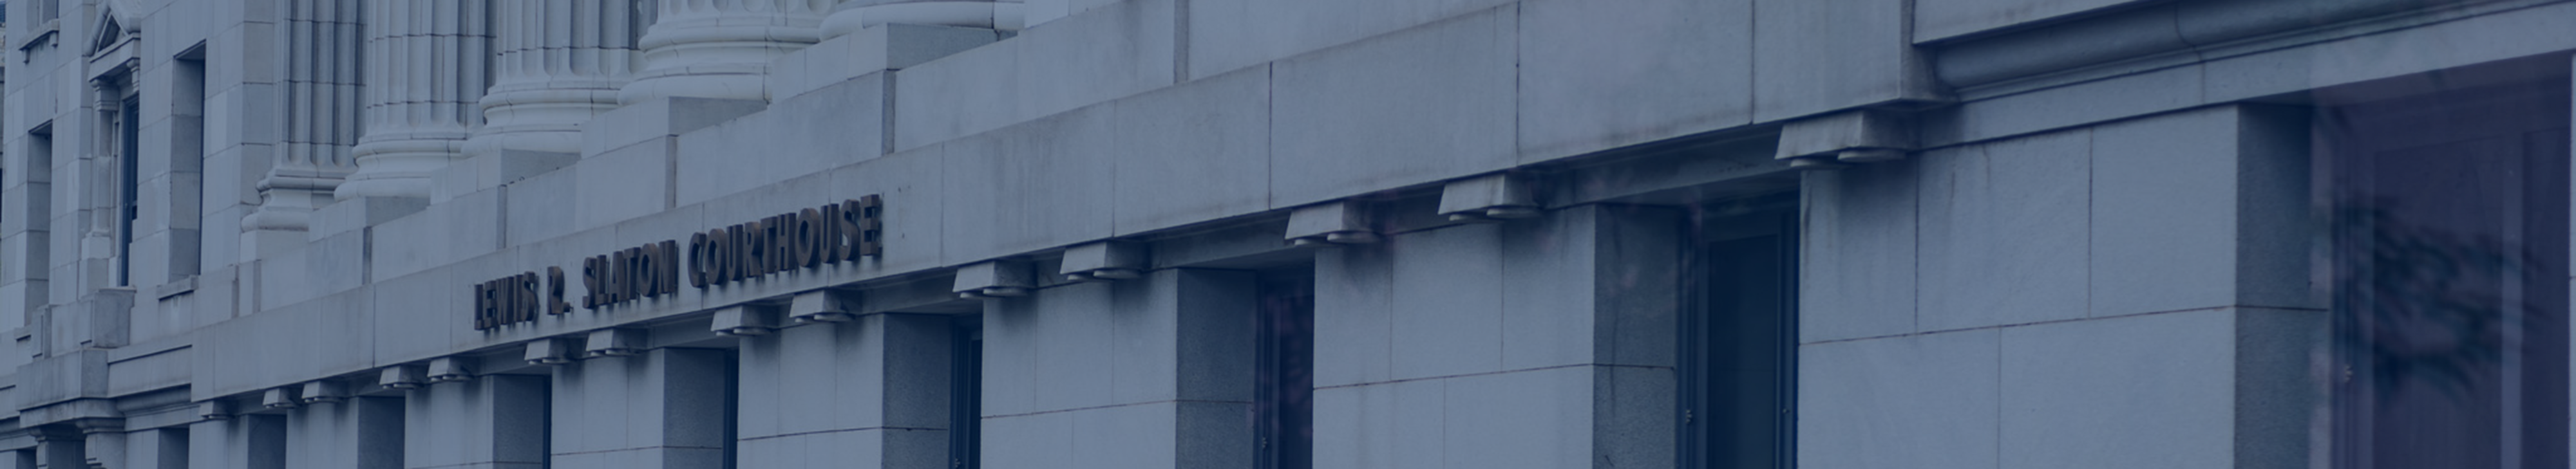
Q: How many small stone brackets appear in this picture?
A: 14